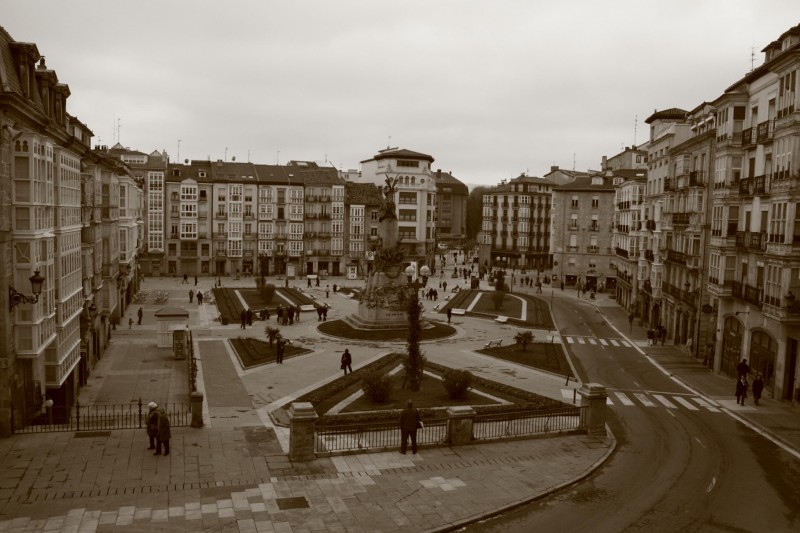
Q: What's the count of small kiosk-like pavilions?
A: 1